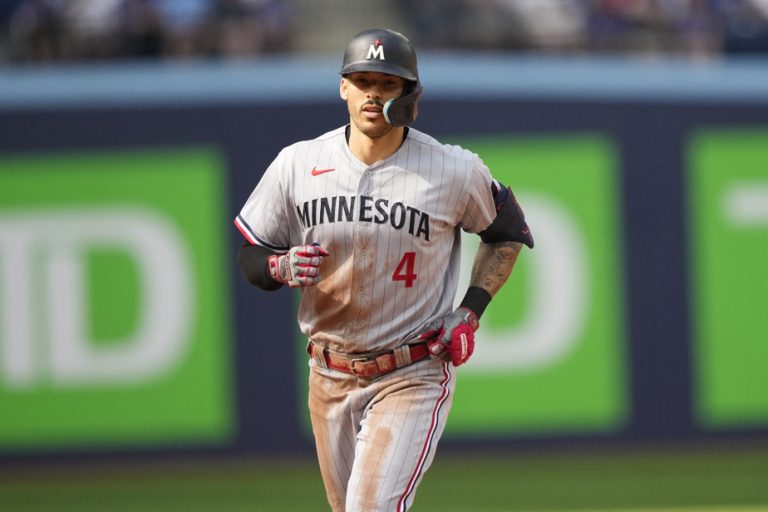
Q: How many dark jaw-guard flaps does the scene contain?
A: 1